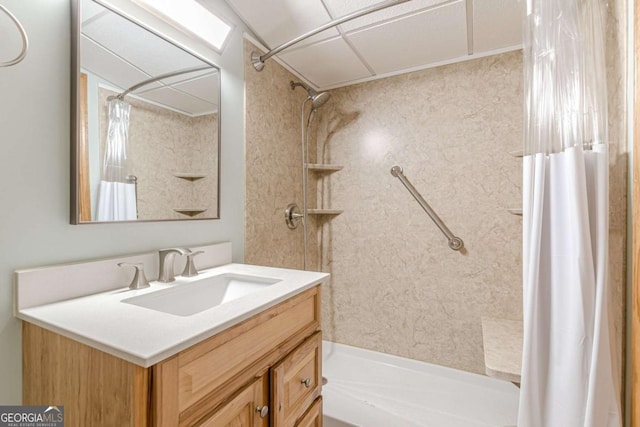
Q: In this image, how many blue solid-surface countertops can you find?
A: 0